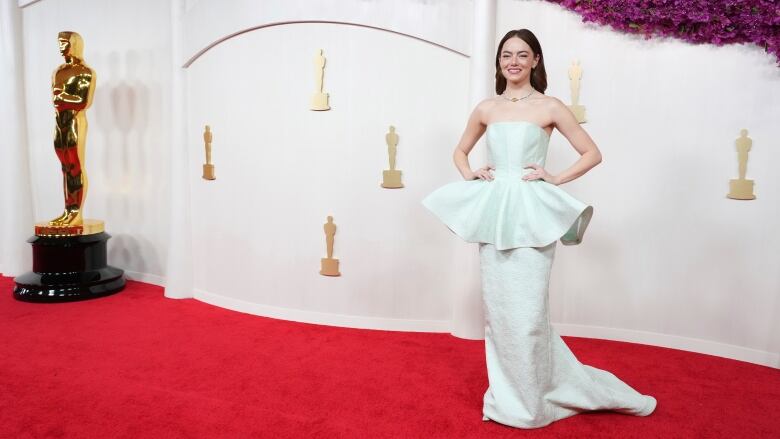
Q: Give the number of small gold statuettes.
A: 6